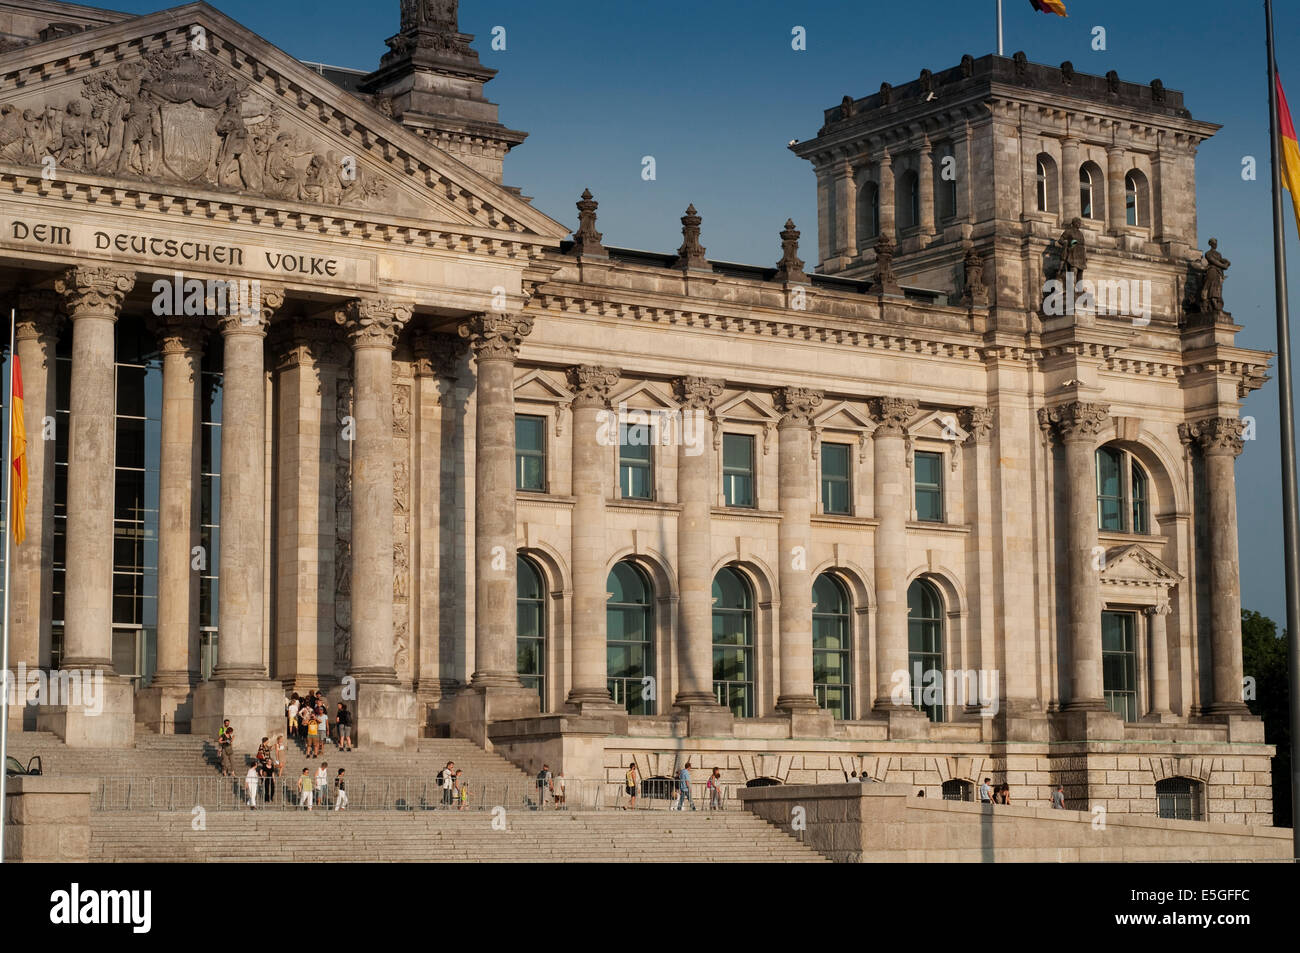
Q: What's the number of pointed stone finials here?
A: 5